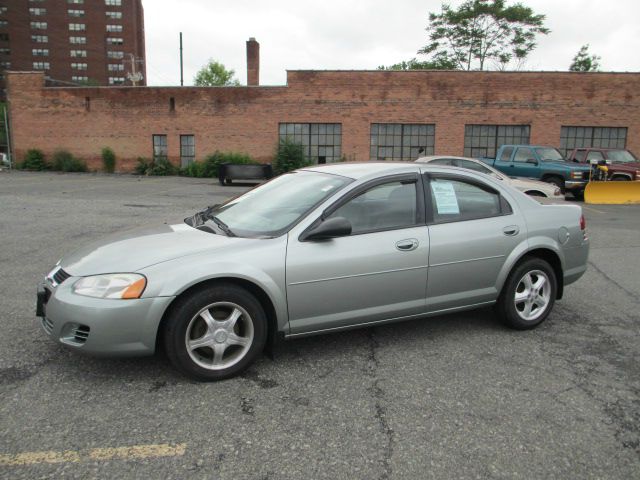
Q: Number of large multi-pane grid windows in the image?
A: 4